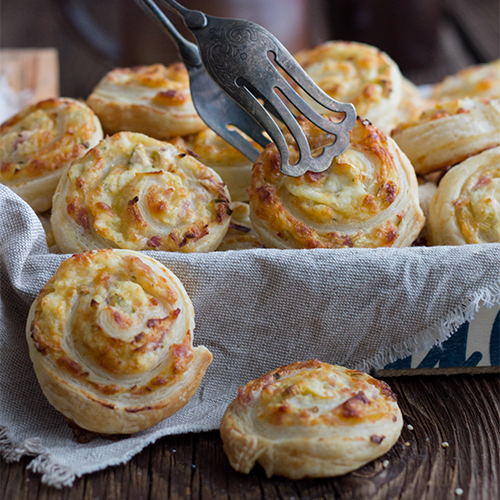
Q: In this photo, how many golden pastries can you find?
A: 11